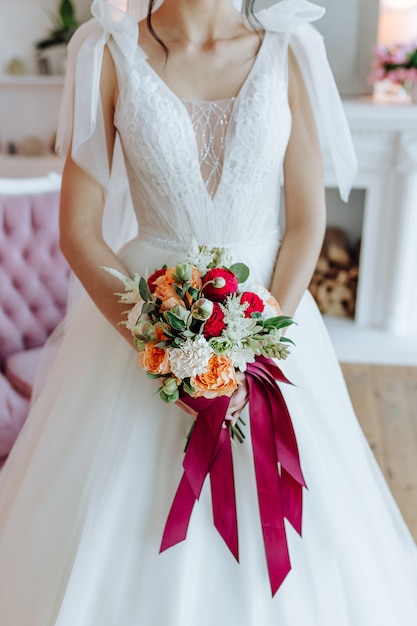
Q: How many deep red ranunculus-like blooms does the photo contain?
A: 4